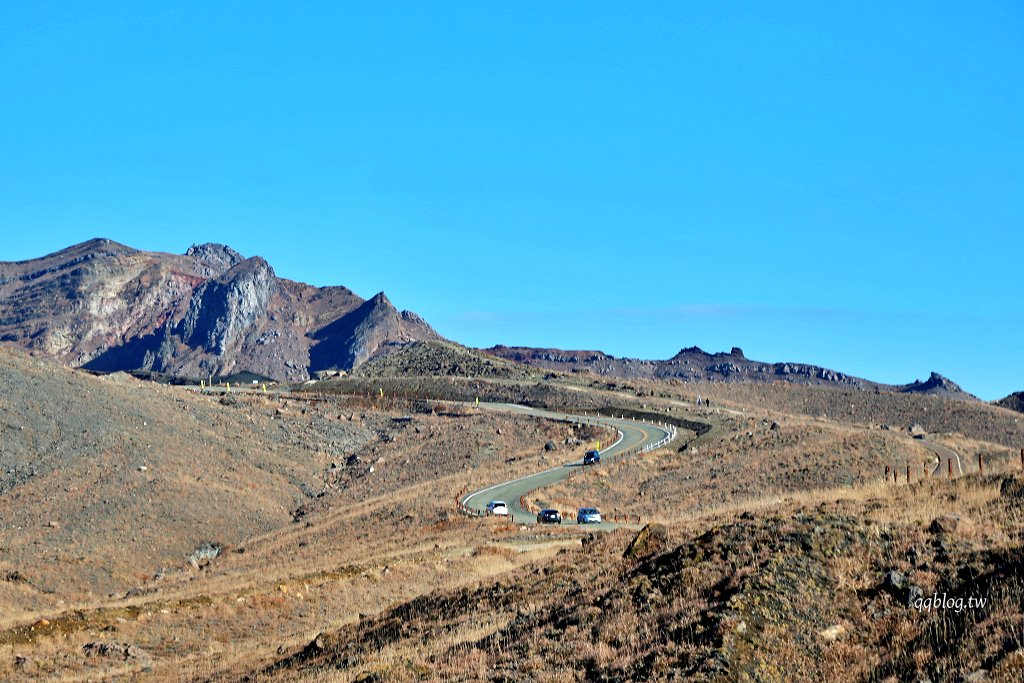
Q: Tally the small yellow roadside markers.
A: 6